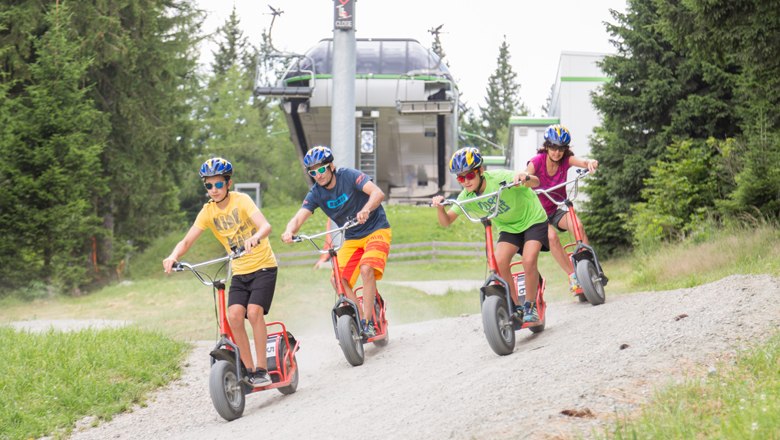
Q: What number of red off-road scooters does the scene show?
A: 4